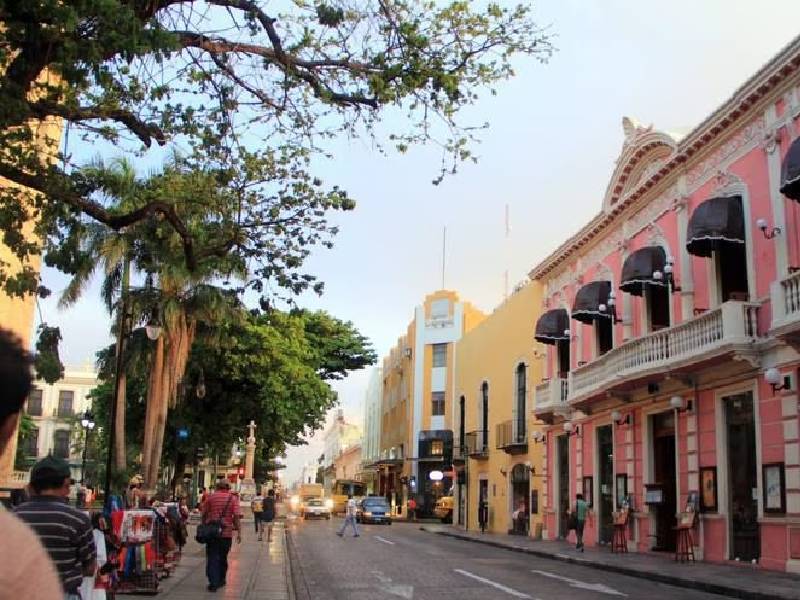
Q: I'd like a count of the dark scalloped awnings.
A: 5